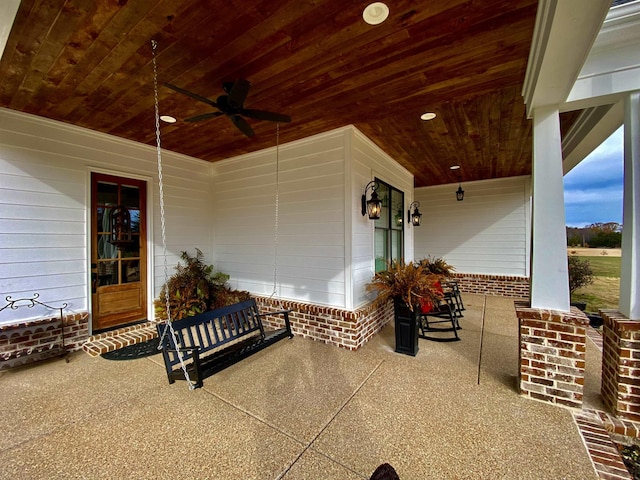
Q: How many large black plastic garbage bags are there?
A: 0